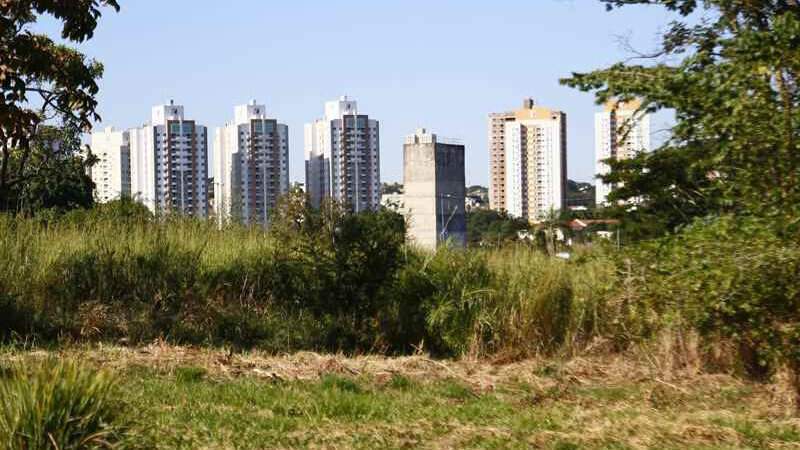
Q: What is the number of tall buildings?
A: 7